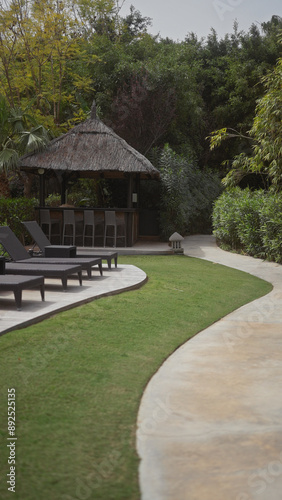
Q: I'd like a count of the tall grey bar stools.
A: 4